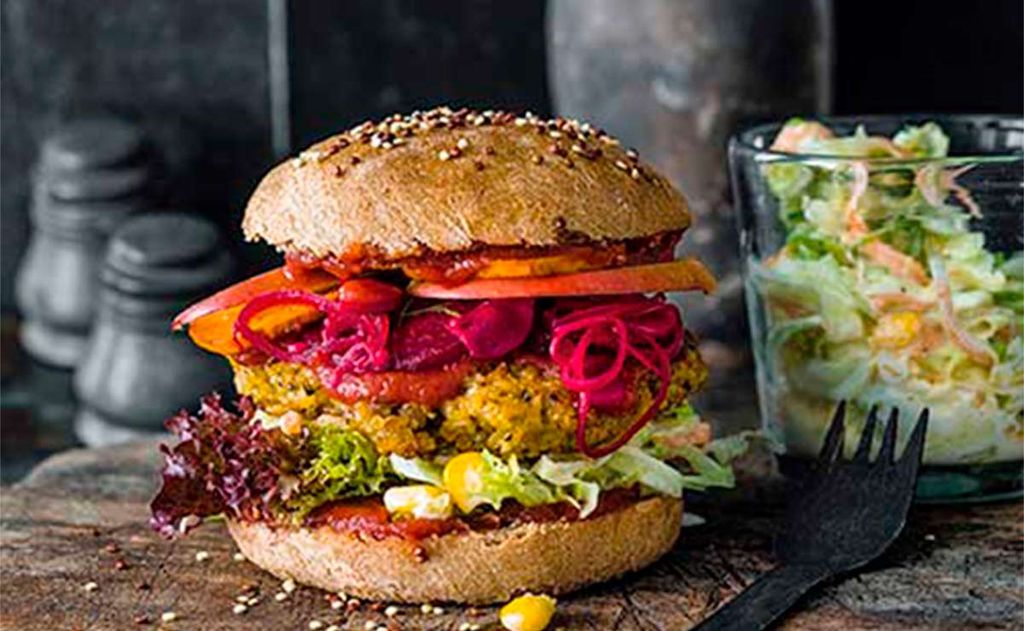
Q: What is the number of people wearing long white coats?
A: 0